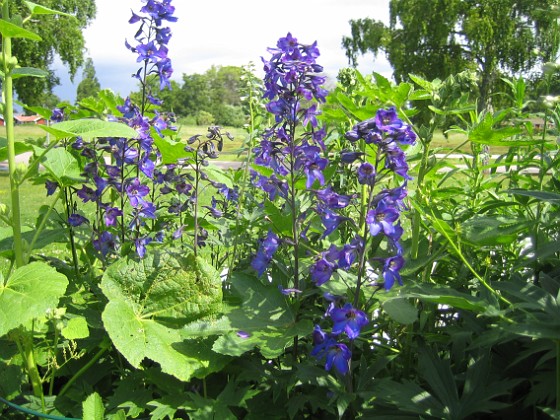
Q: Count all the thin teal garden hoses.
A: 1